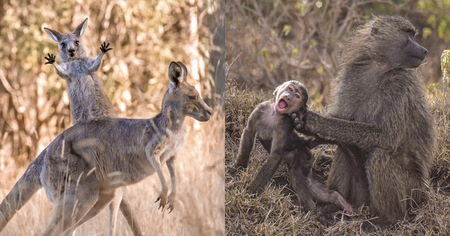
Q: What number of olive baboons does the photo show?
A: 2